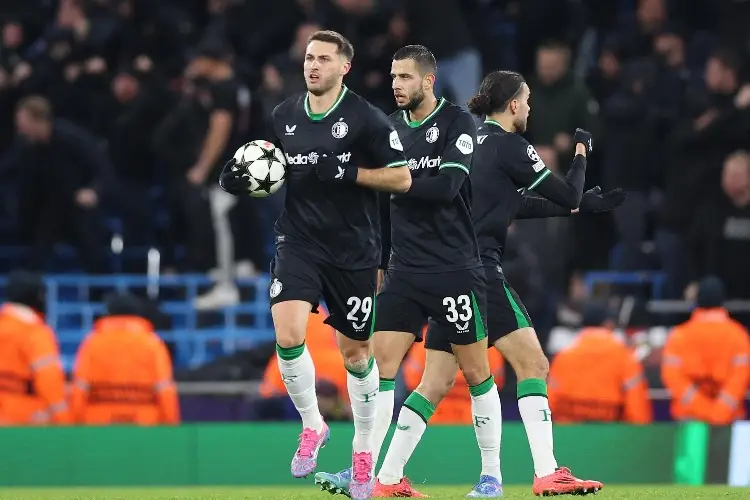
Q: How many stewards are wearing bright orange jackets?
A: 6